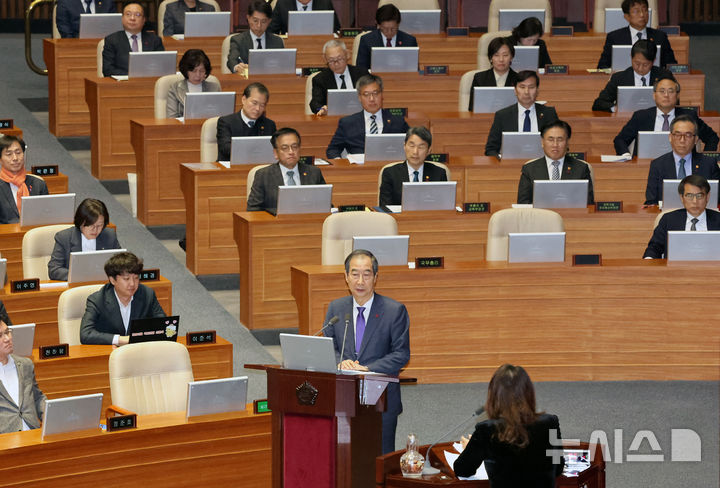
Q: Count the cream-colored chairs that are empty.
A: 6